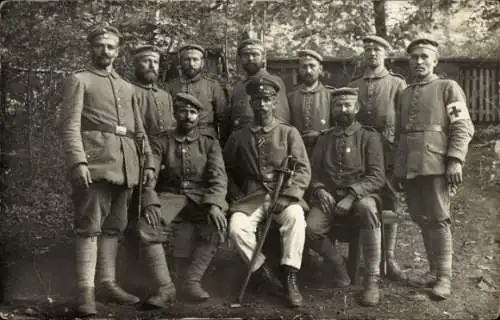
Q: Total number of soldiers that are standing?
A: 7